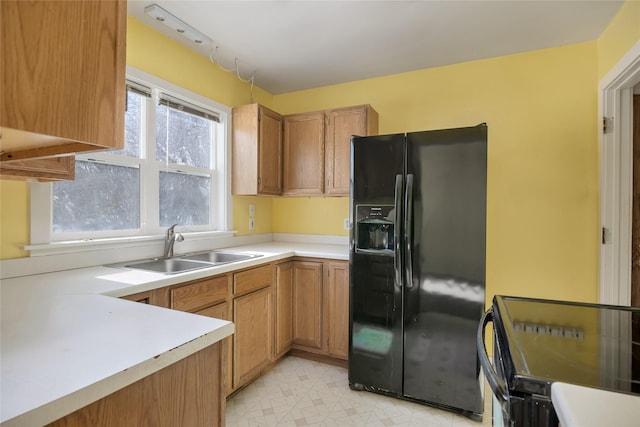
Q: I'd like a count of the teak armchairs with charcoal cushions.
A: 0